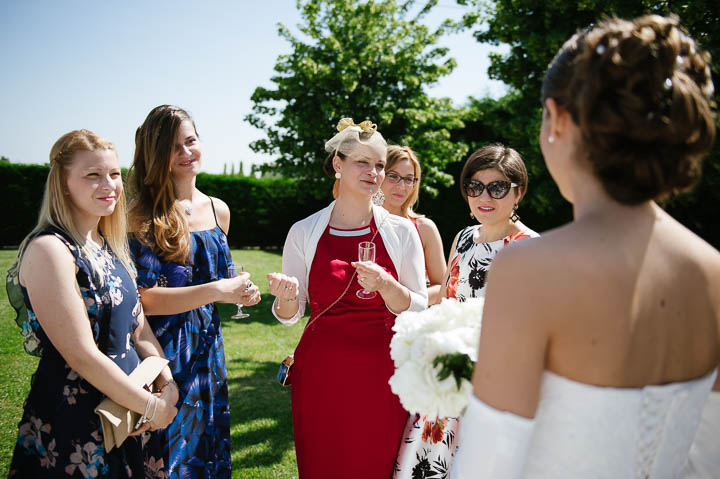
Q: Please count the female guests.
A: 5